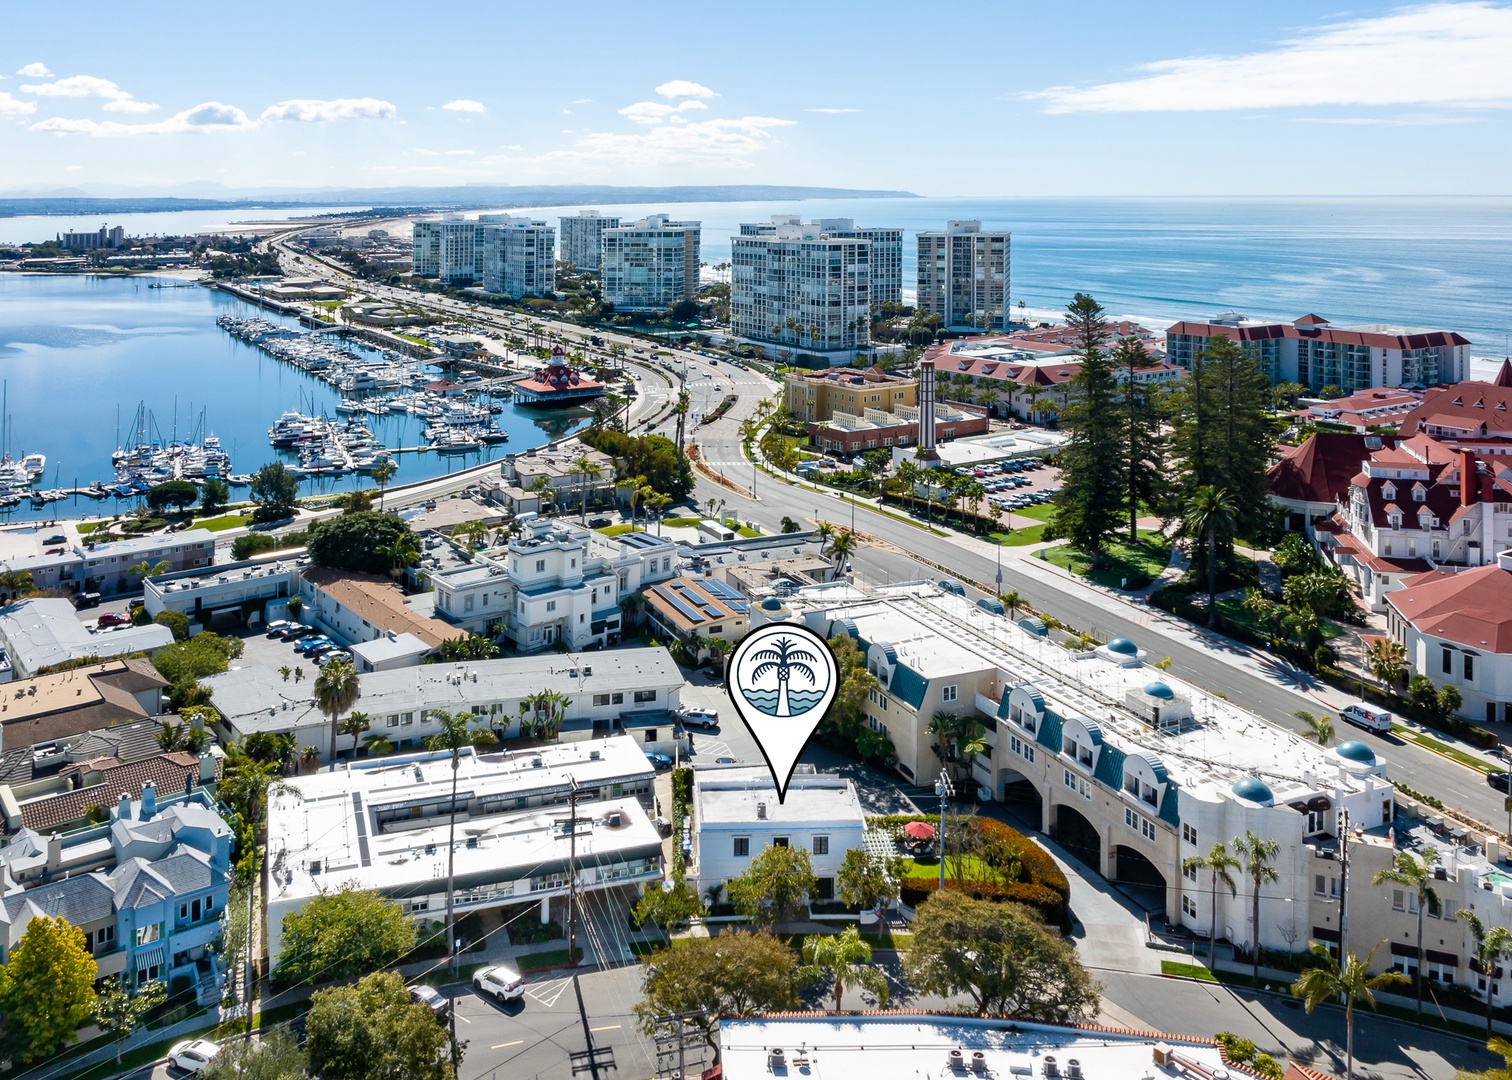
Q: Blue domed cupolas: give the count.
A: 5